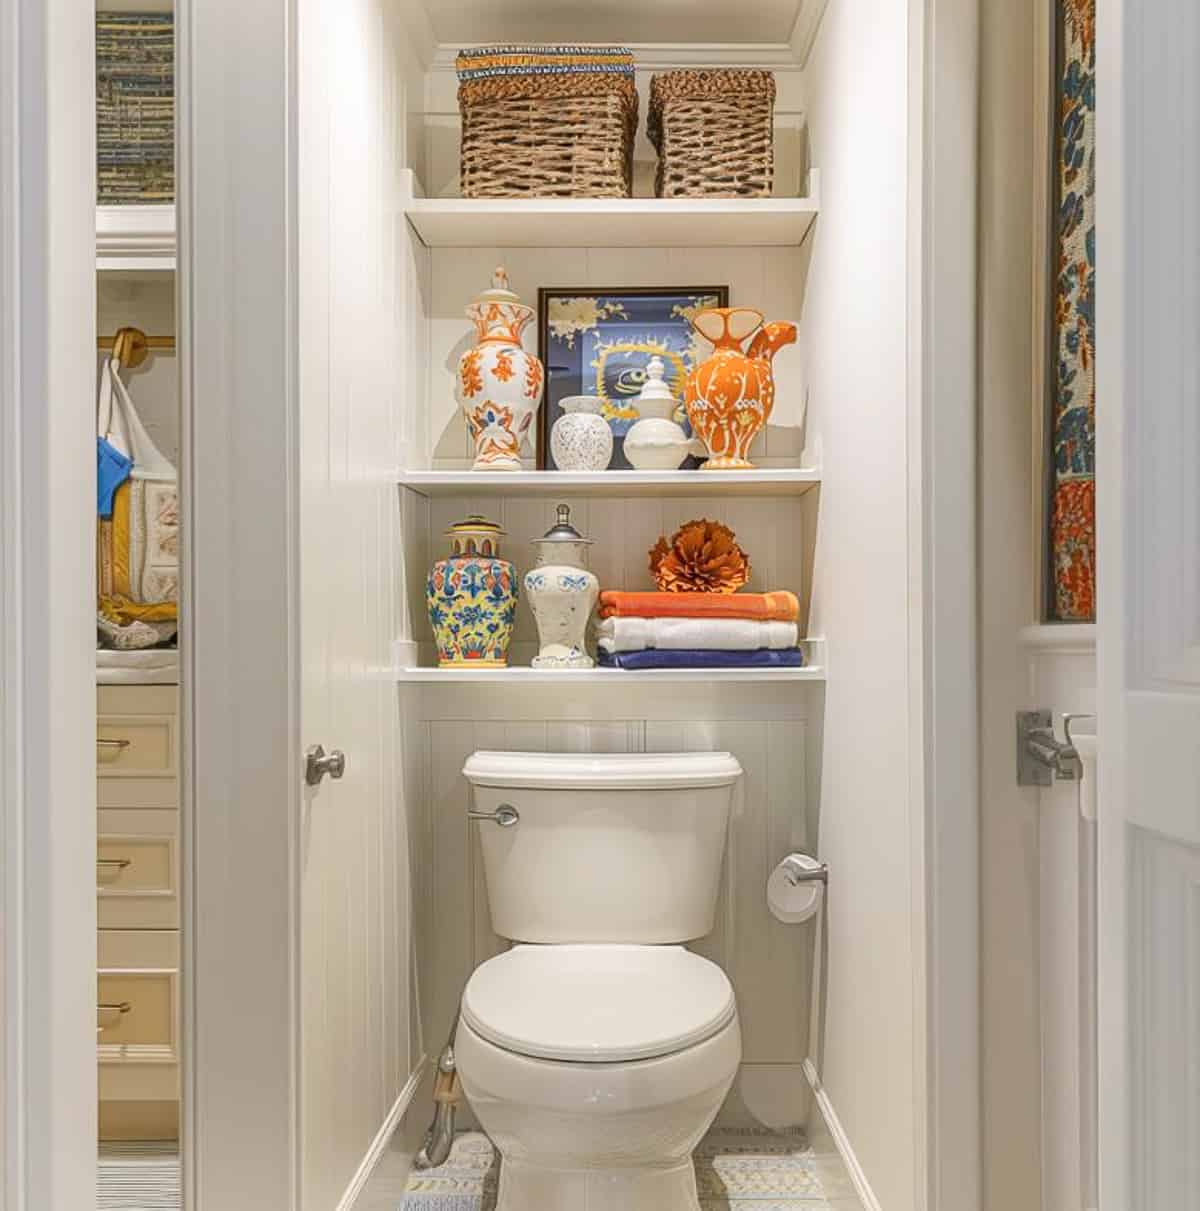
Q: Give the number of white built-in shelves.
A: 3